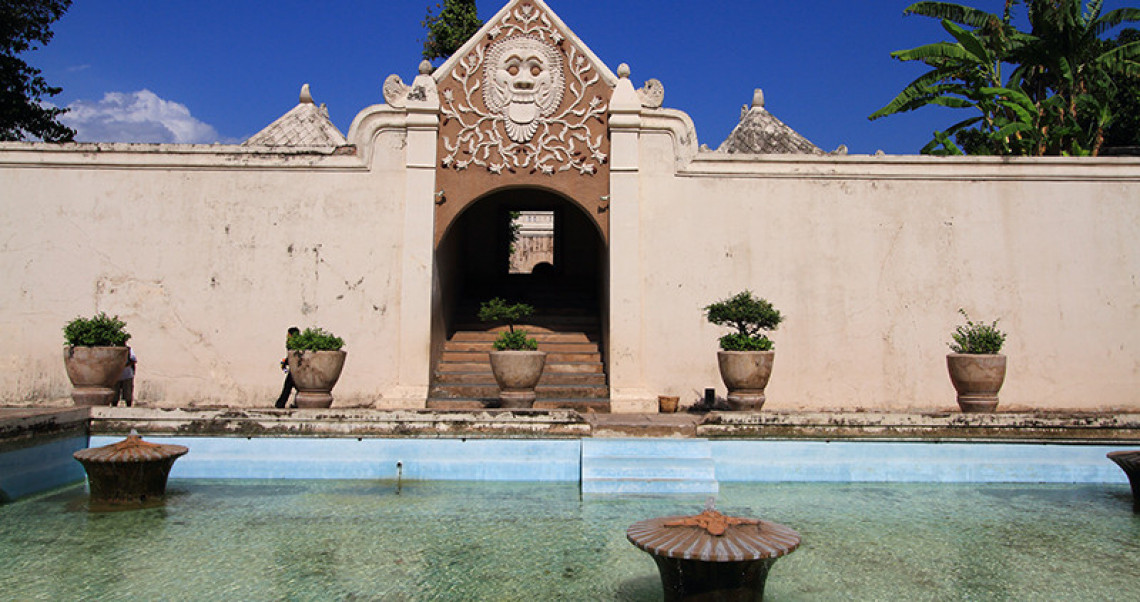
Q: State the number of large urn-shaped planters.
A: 5